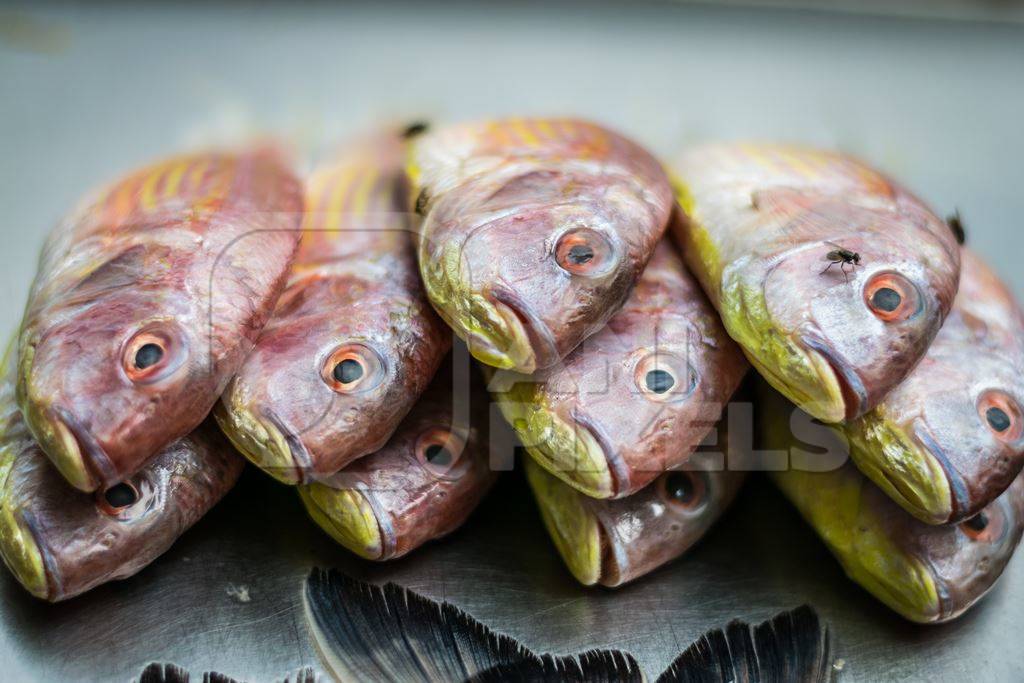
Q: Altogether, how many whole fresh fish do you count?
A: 10